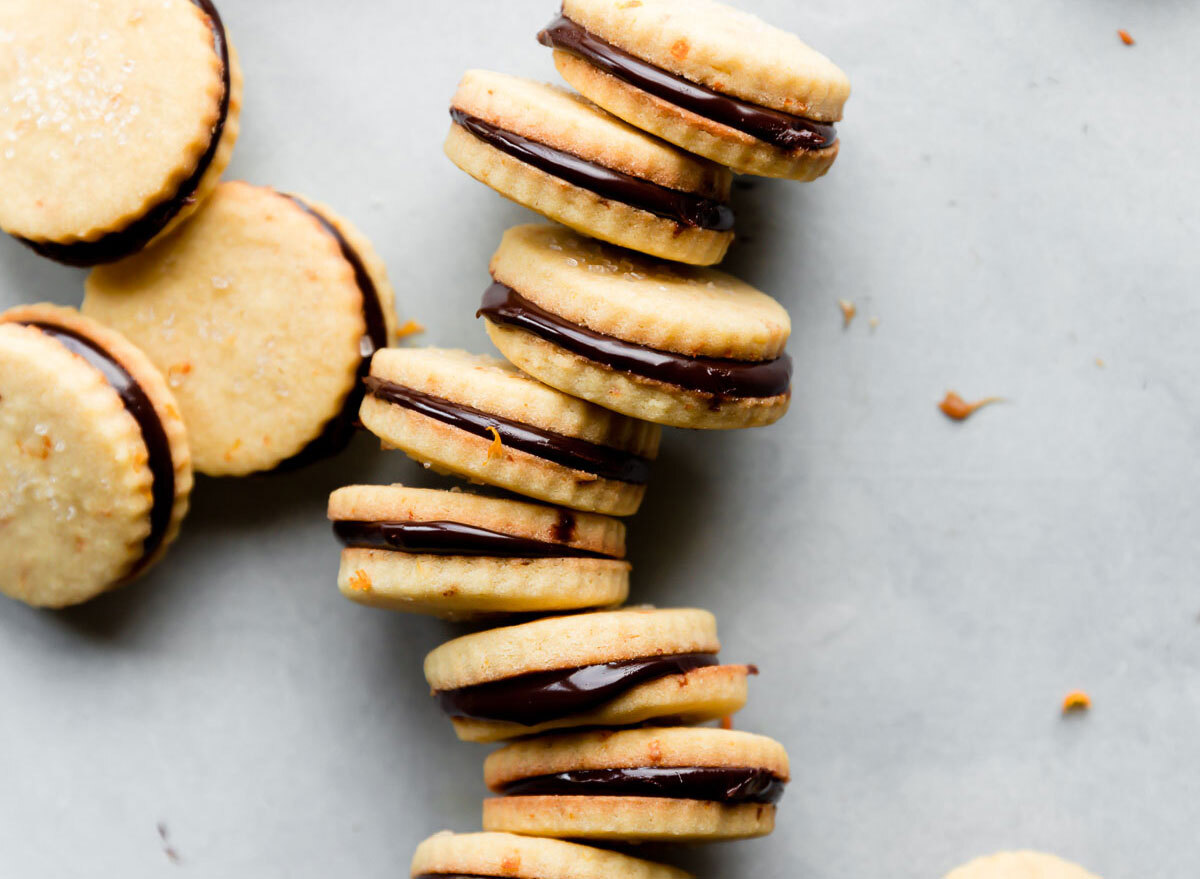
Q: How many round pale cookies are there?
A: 12